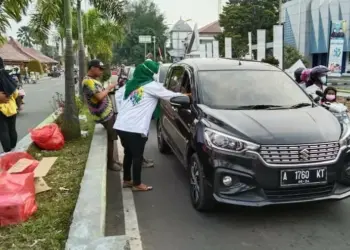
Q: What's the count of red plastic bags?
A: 3